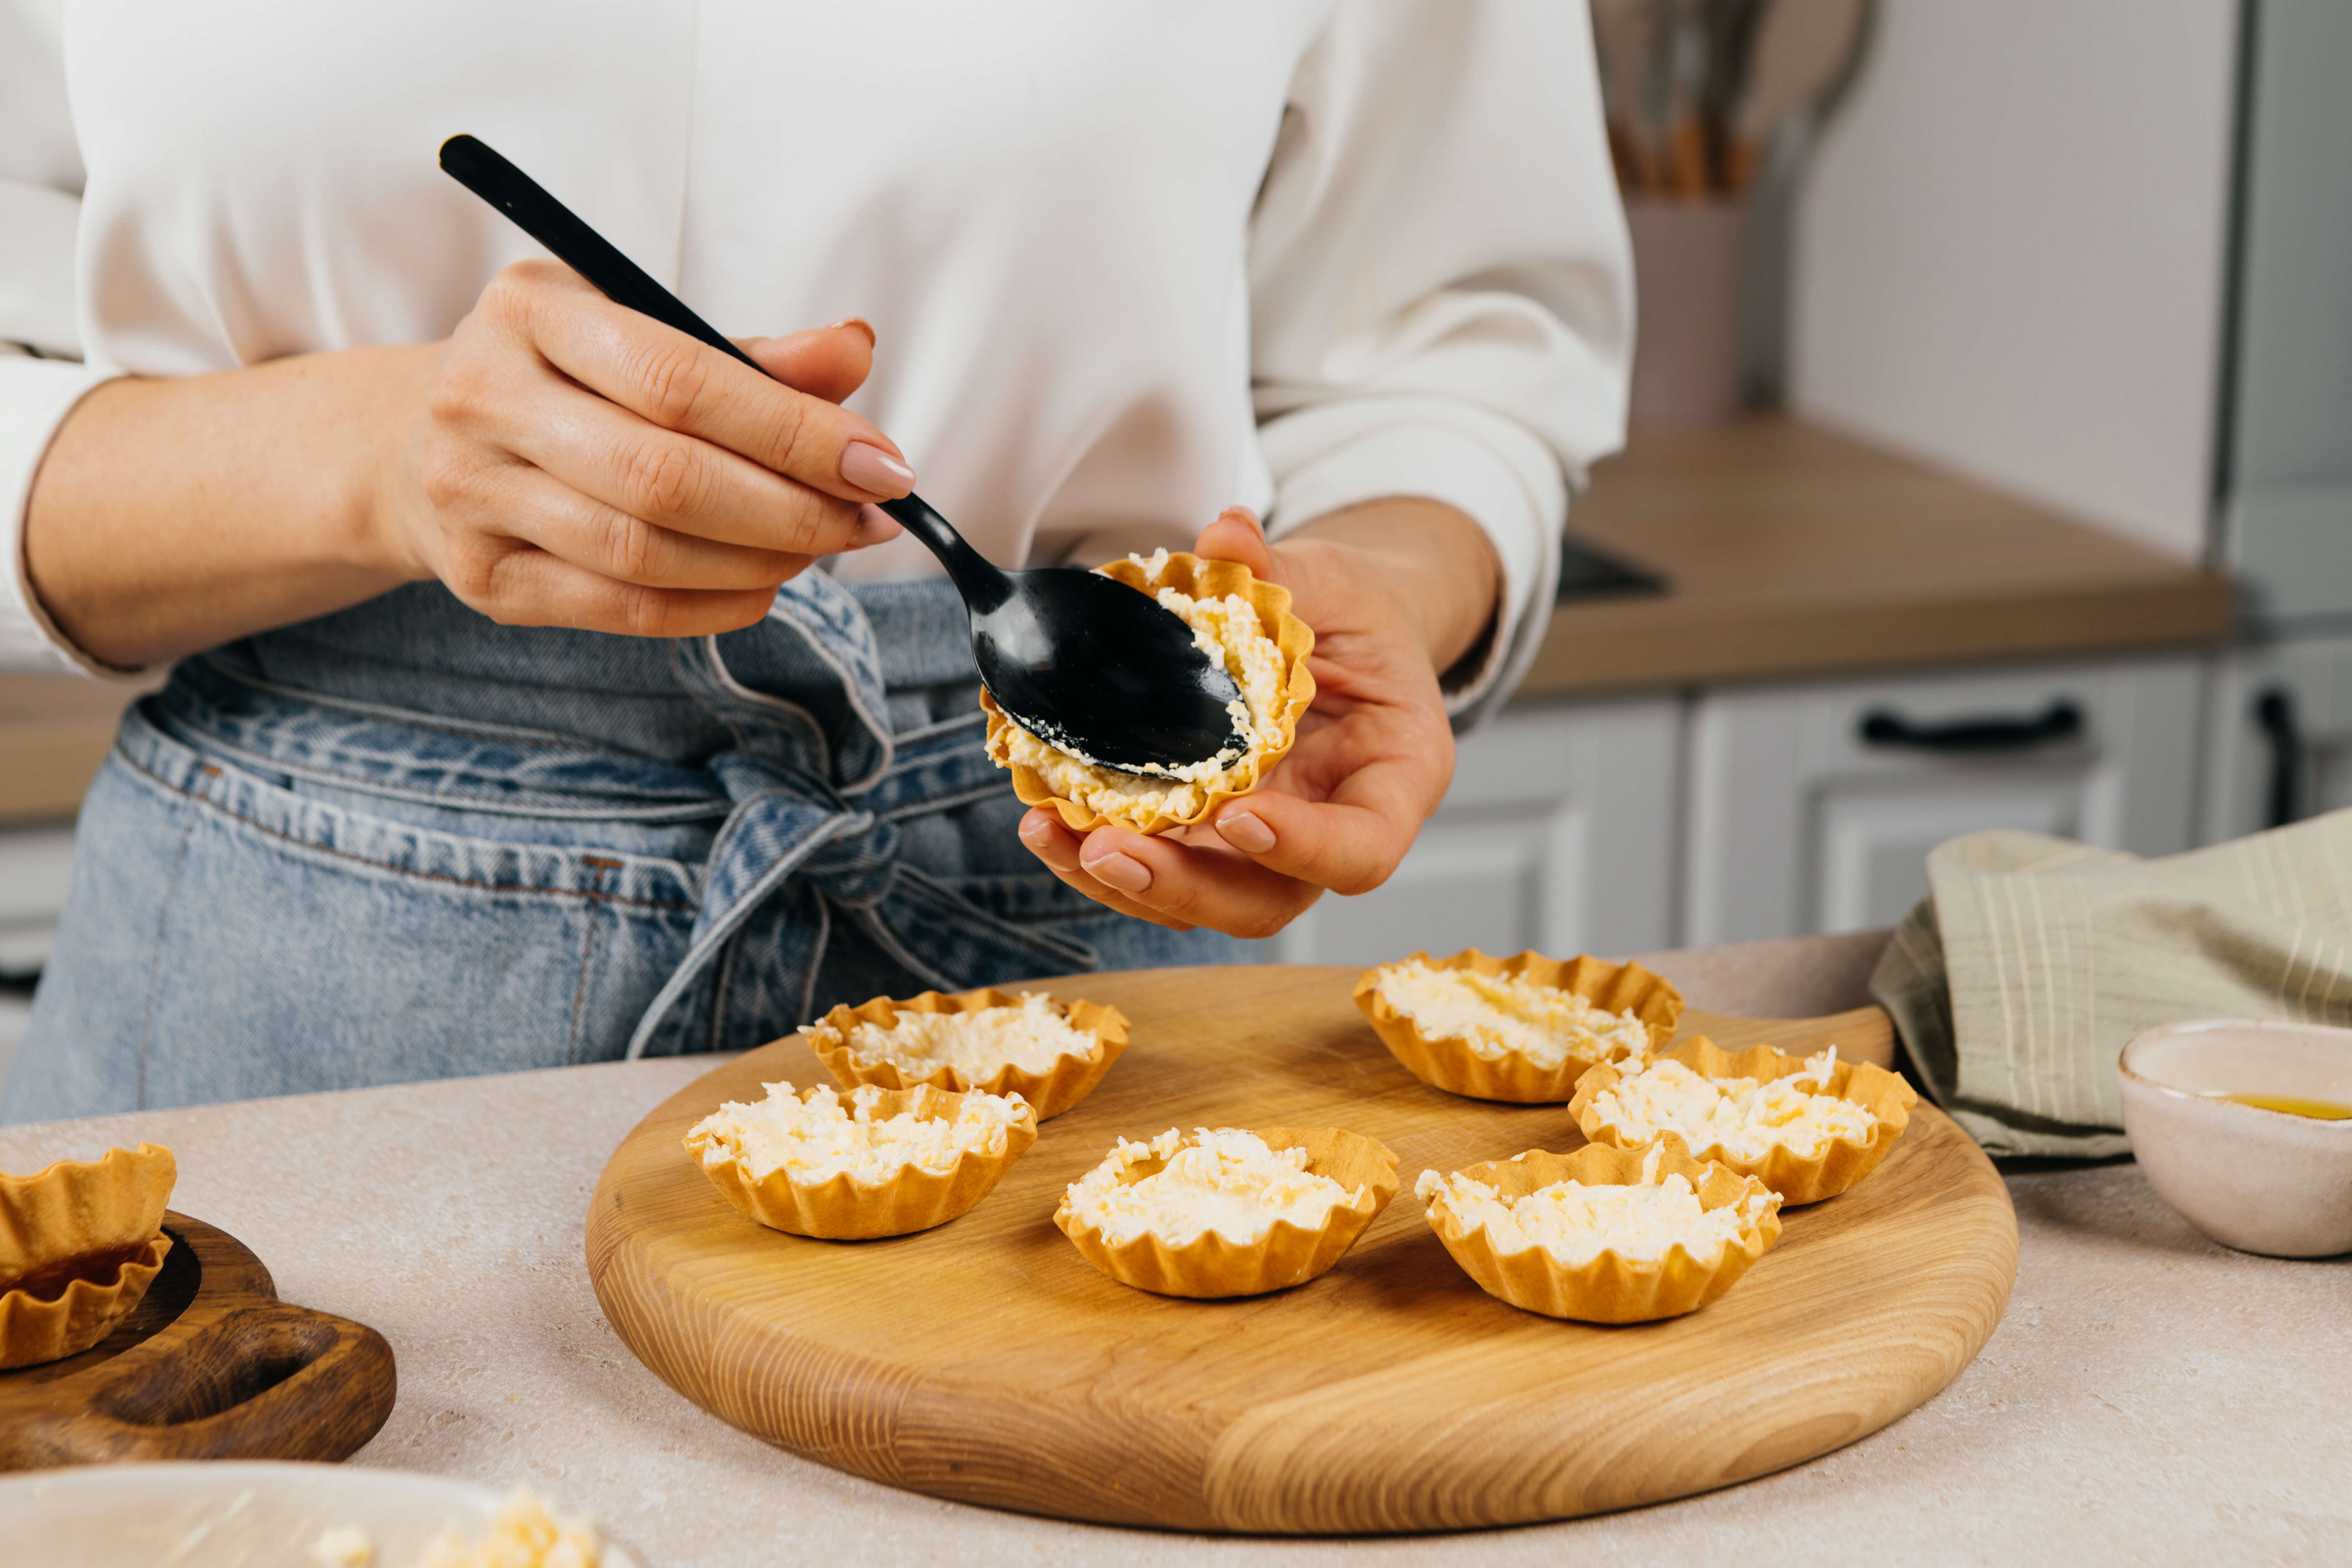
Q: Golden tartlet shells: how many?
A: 9